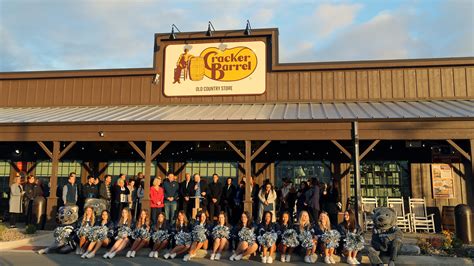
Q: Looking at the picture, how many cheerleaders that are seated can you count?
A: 14